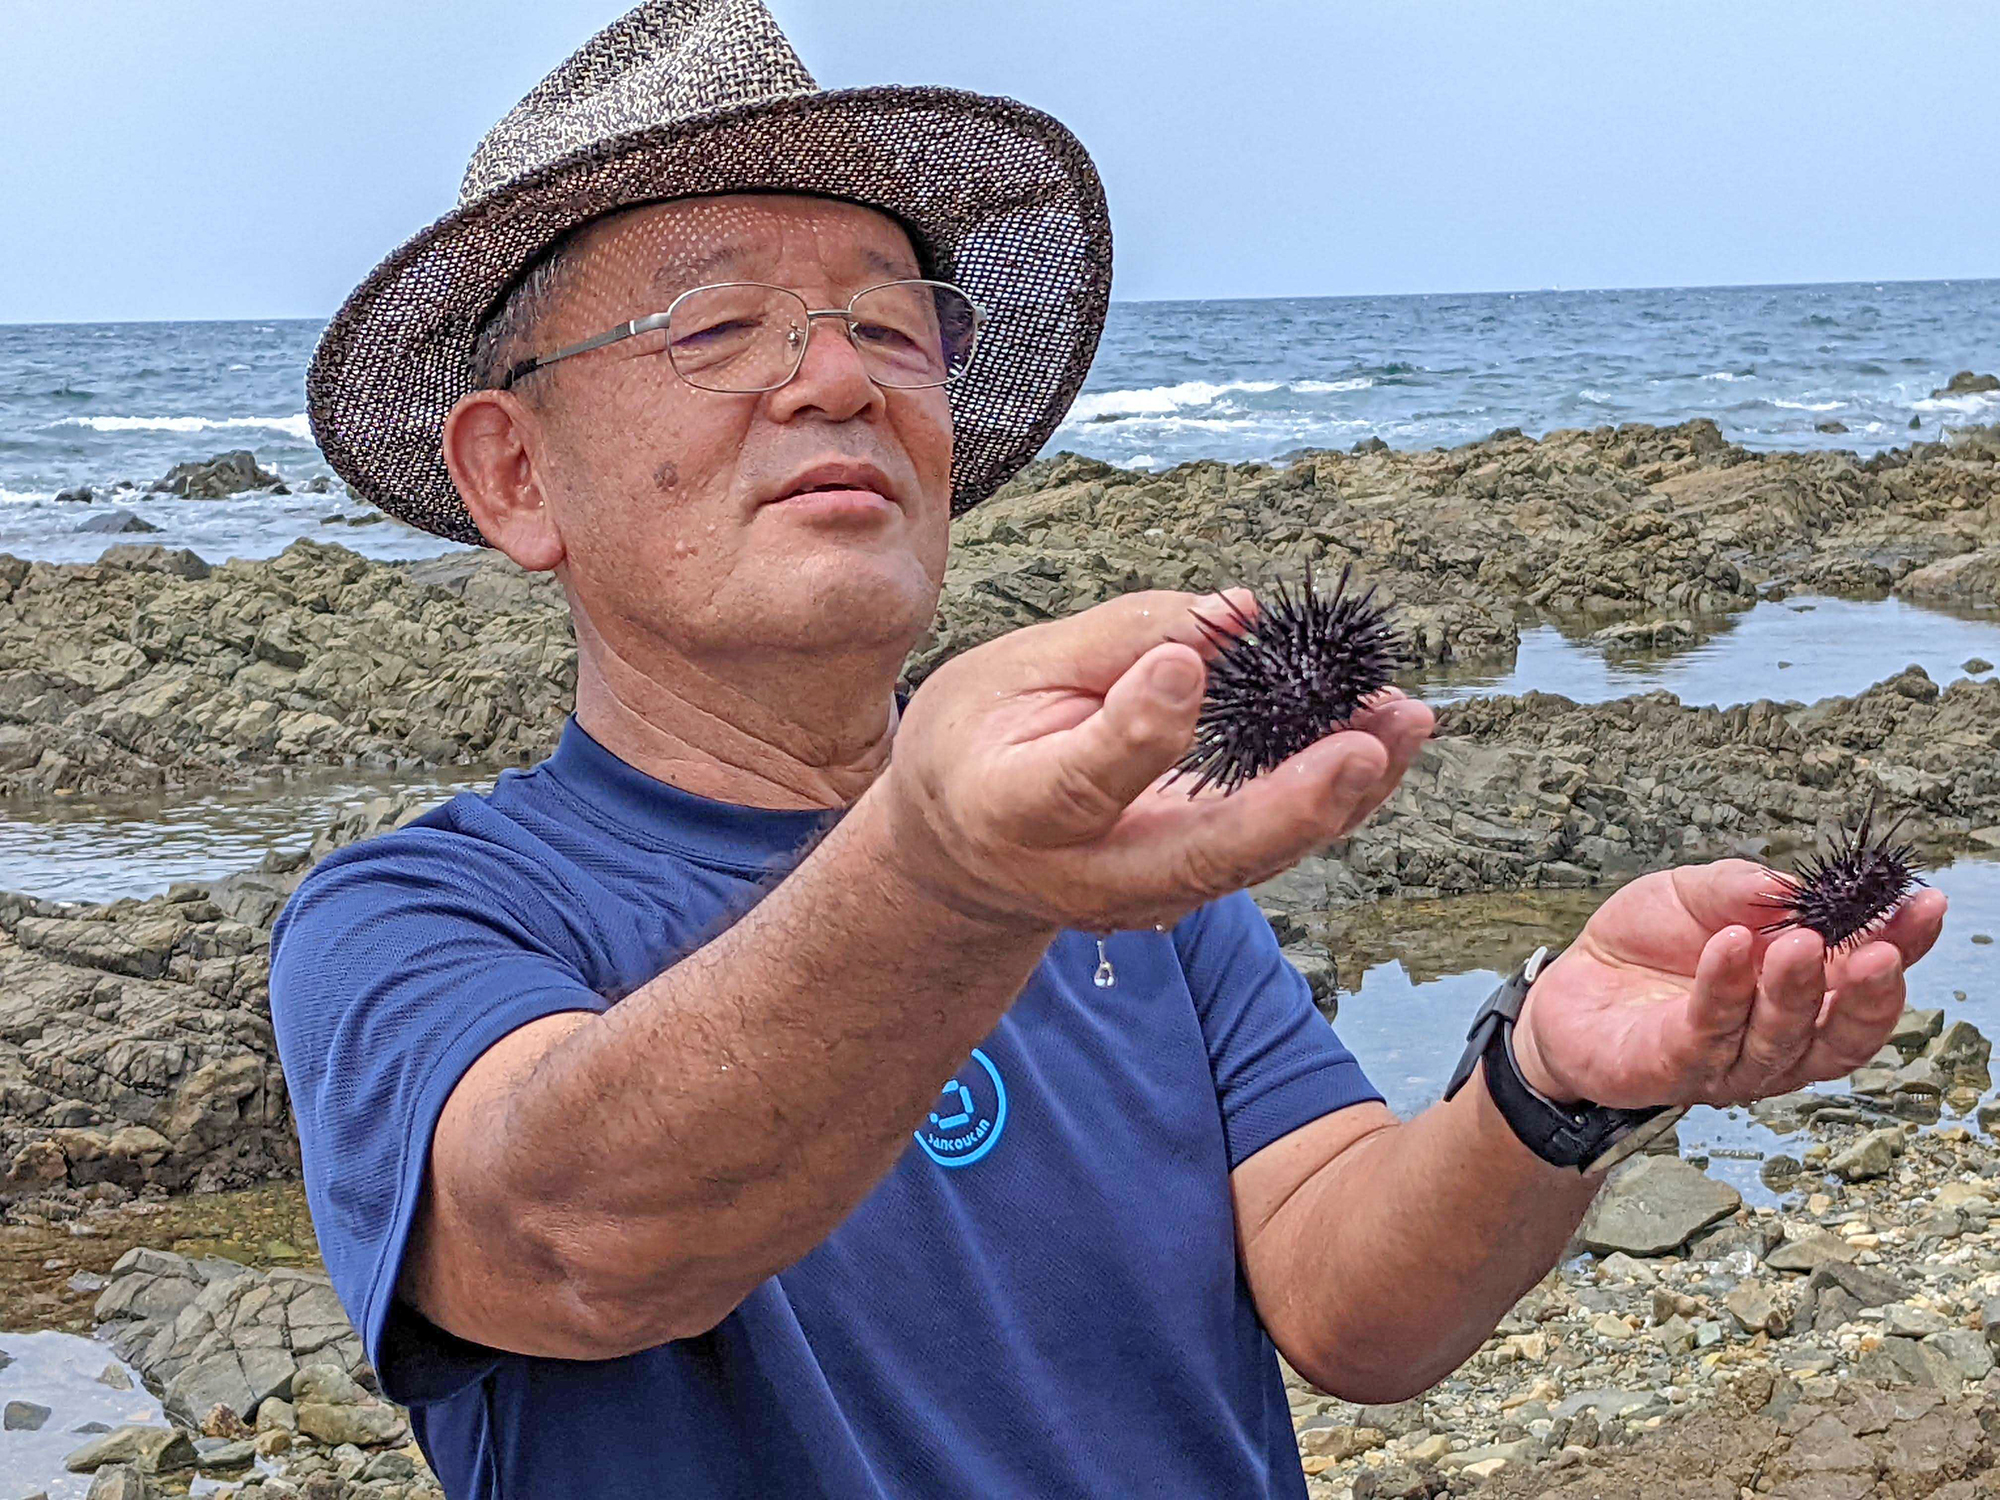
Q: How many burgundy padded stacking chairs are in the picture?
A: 0